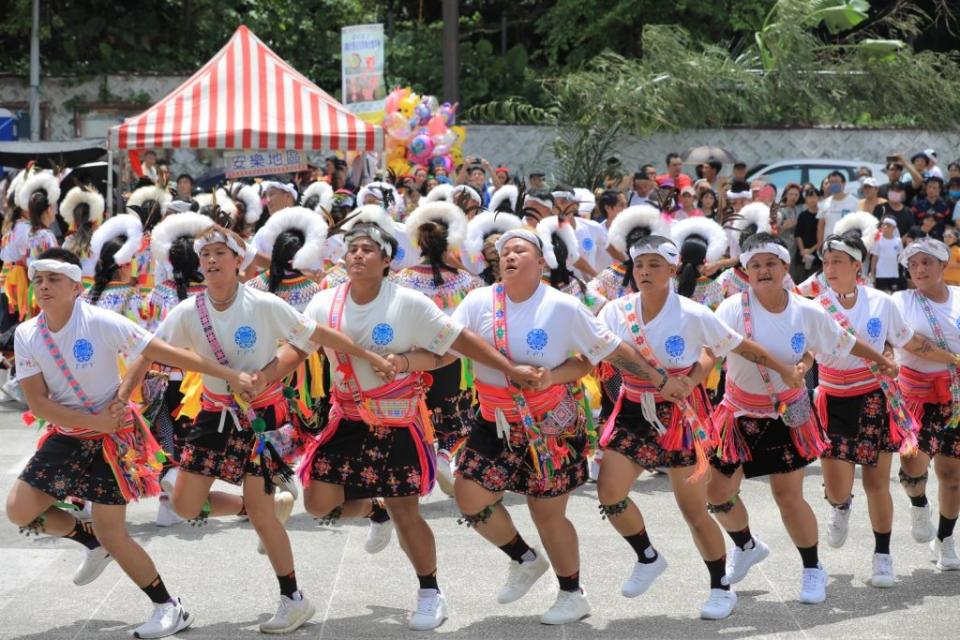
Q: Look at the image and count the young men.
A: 8